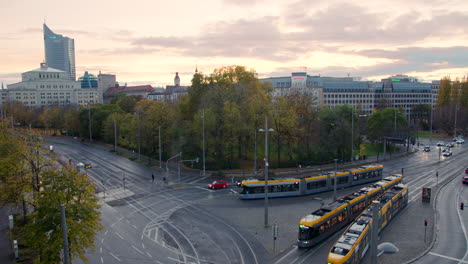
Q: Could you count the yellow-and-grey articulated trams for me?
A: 3